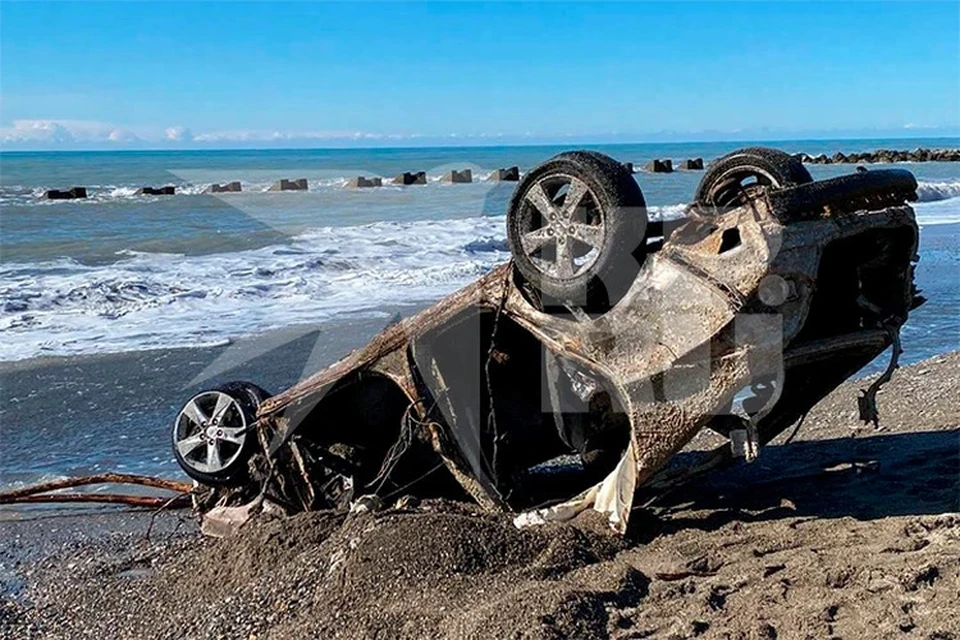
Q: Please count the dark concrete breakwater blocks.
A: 11